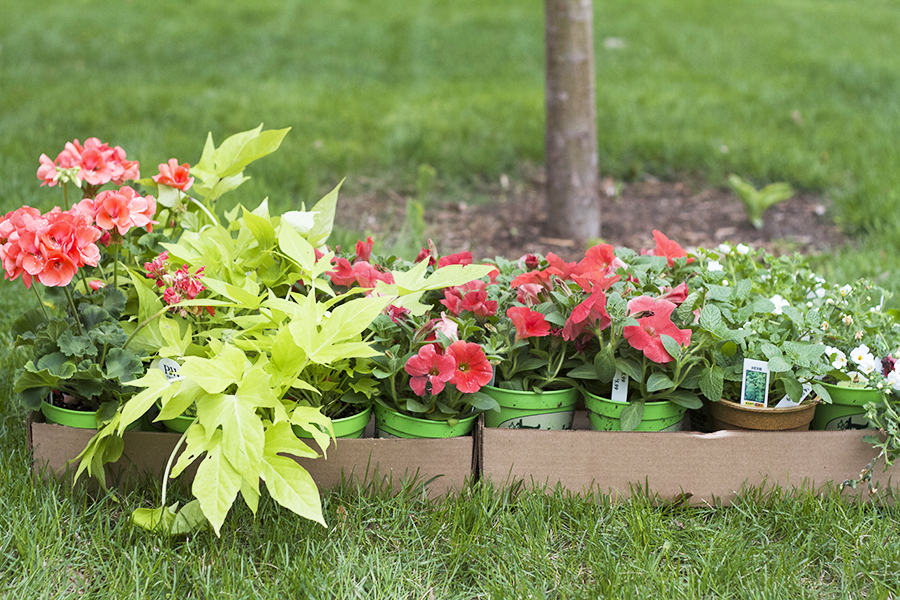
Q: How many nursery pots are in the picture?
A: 8